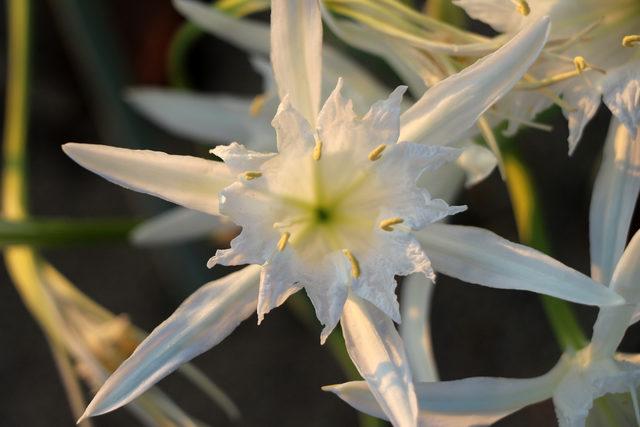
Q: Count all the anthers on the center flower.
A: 6